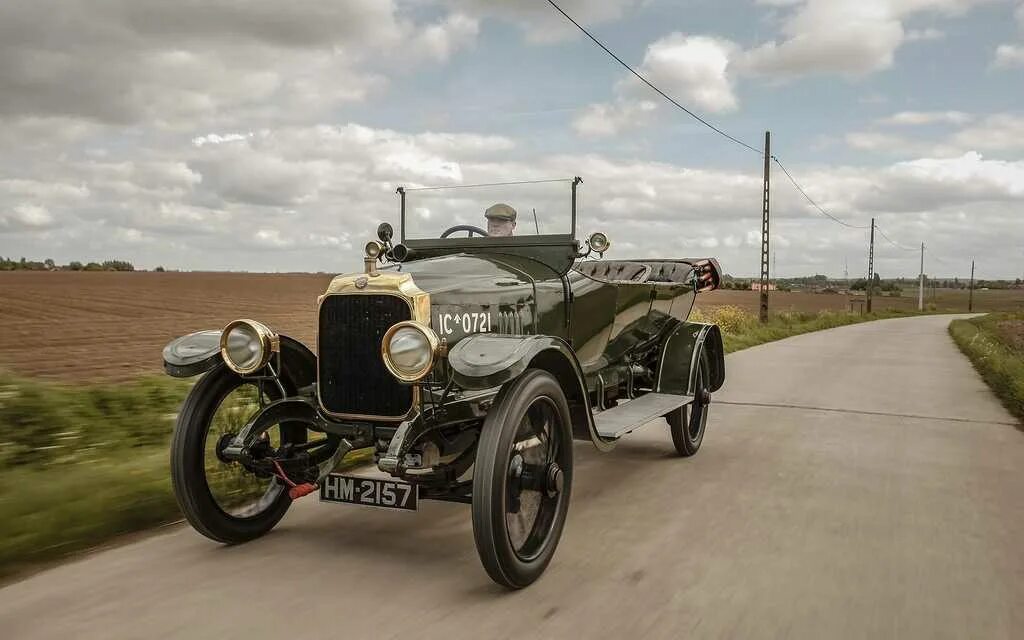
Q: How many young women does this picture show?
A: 0